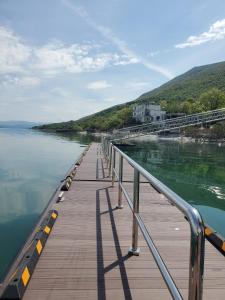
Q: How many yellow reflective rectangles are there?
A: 6